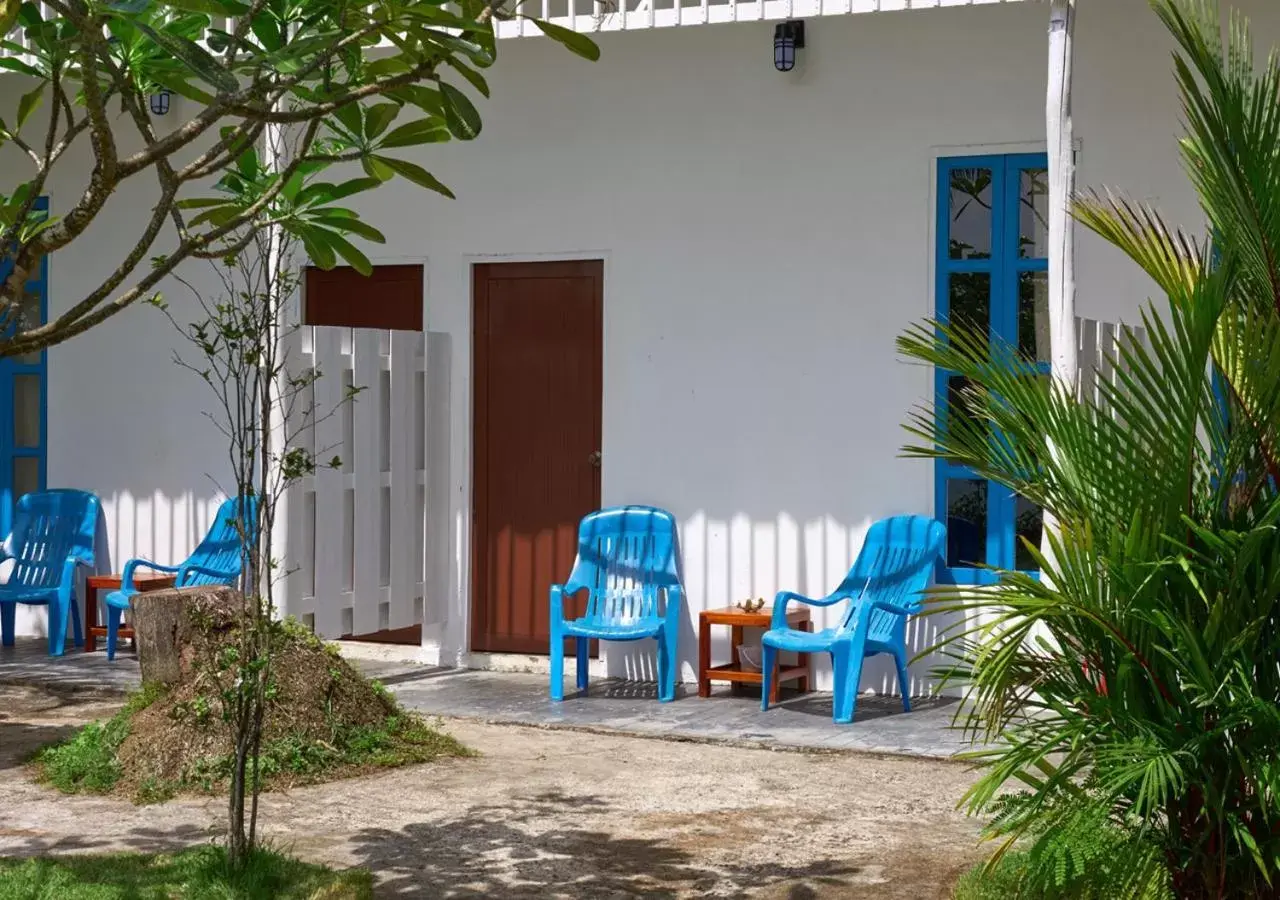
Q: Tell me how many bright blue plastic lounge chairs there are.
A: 4